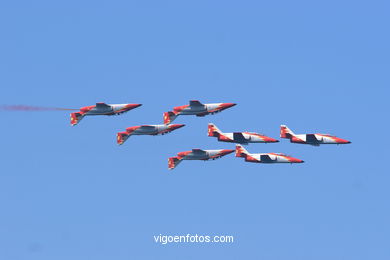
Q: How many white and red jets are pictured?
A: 7